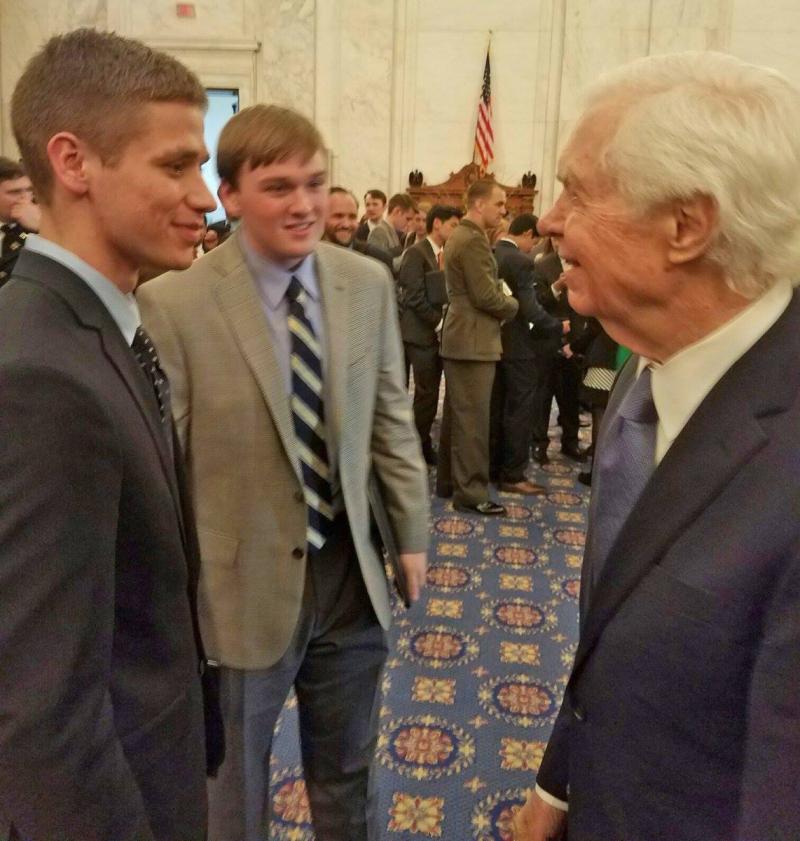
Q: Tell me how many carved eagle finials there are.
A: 2